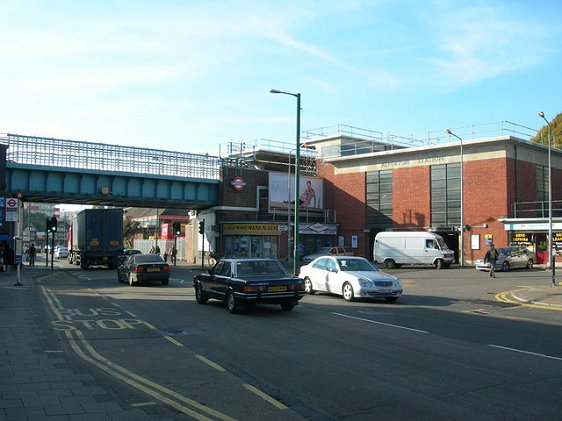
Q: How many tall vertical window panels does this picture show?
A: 3